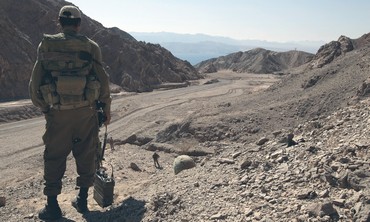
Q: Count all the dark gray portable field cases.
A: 1